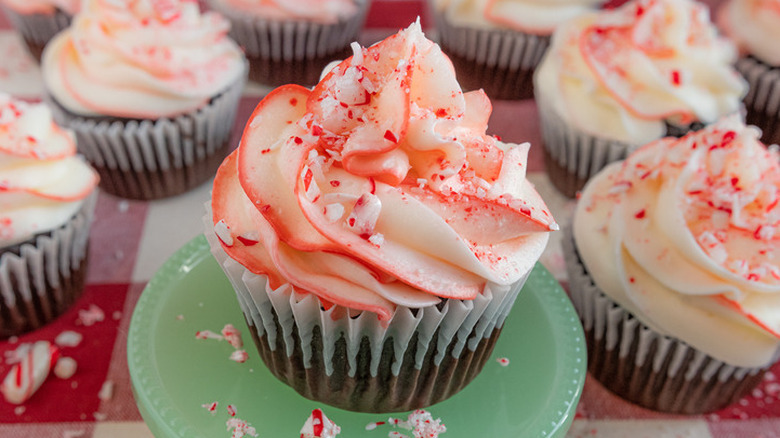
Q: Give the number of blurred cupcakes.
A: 8